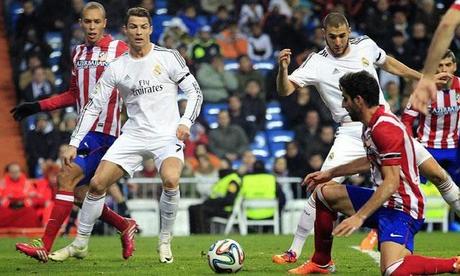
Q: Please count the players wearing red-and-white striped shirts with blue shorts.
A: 3